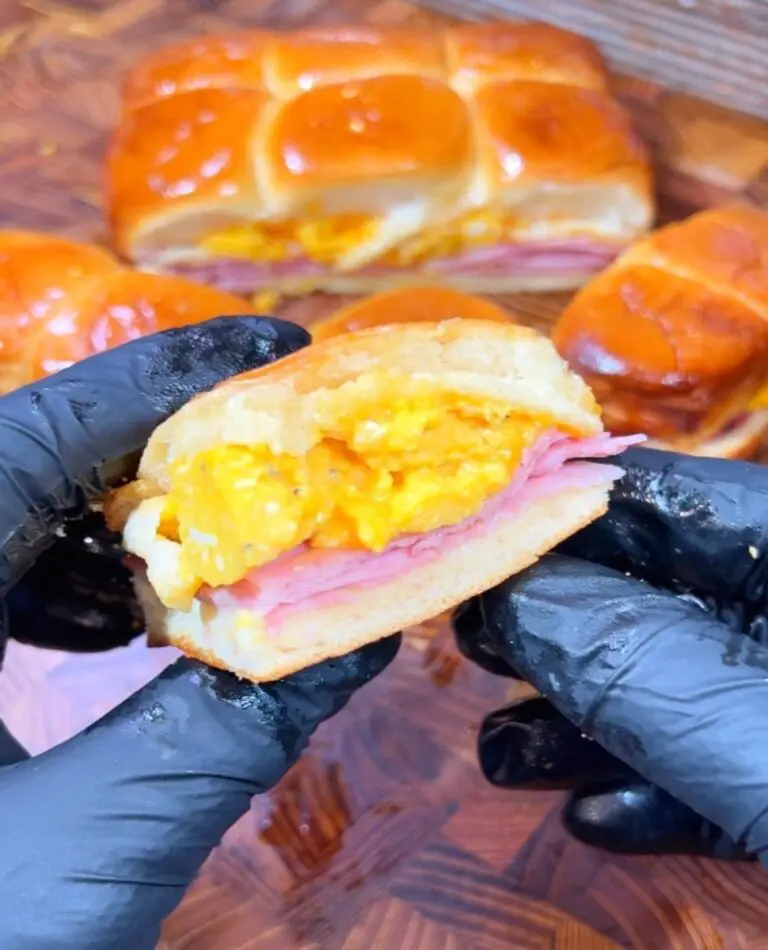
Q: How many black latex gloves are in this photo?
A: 2